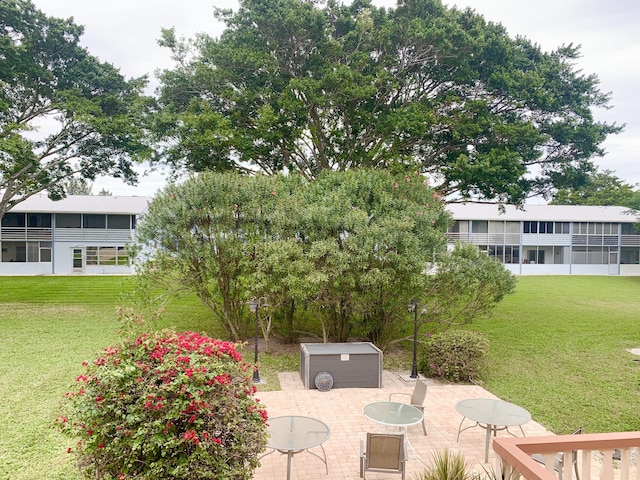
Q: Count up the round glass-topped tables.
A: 3